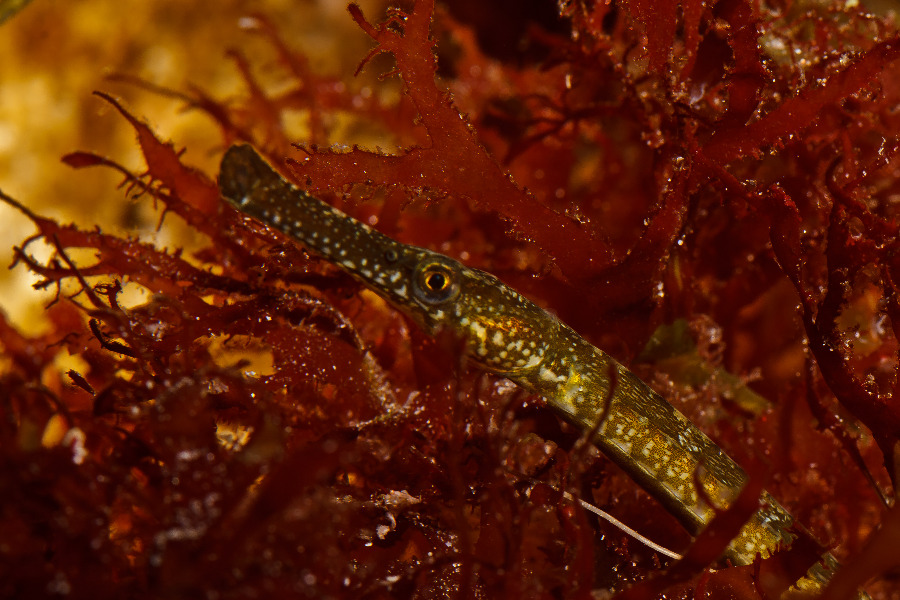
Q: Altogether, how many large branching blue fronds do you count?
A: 0